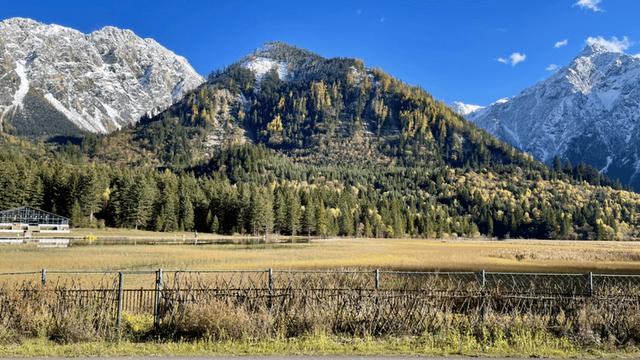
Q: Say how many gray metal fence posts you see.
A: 7